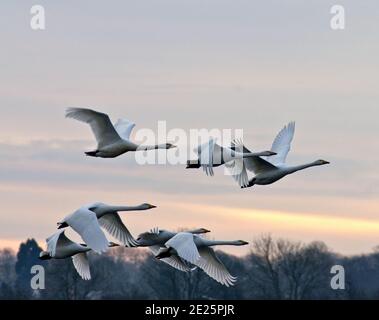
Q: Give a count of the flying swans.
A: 7